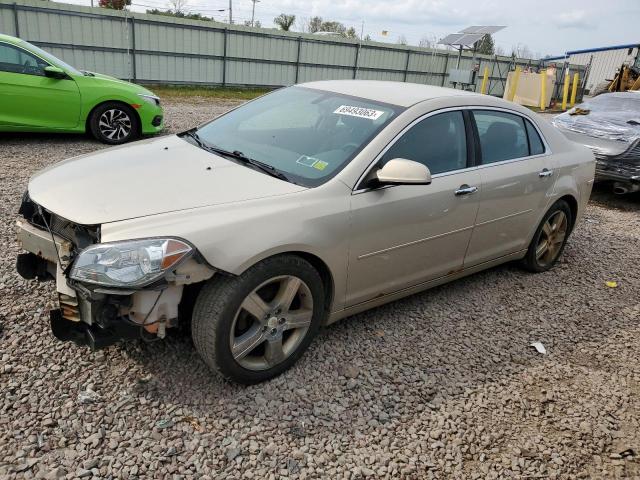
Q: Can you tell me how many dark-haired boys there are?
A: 0